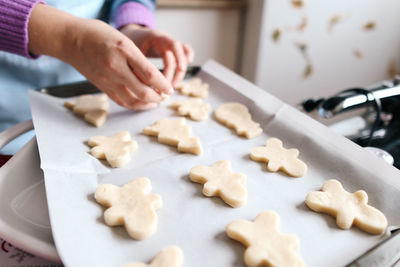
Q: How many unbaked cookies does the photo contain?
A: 12